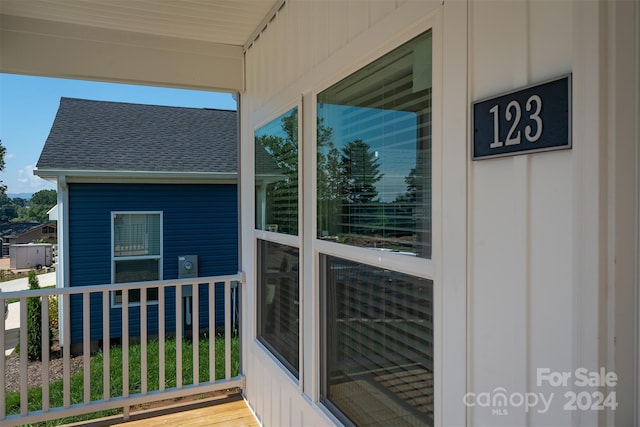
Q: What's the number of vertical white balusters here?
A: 13